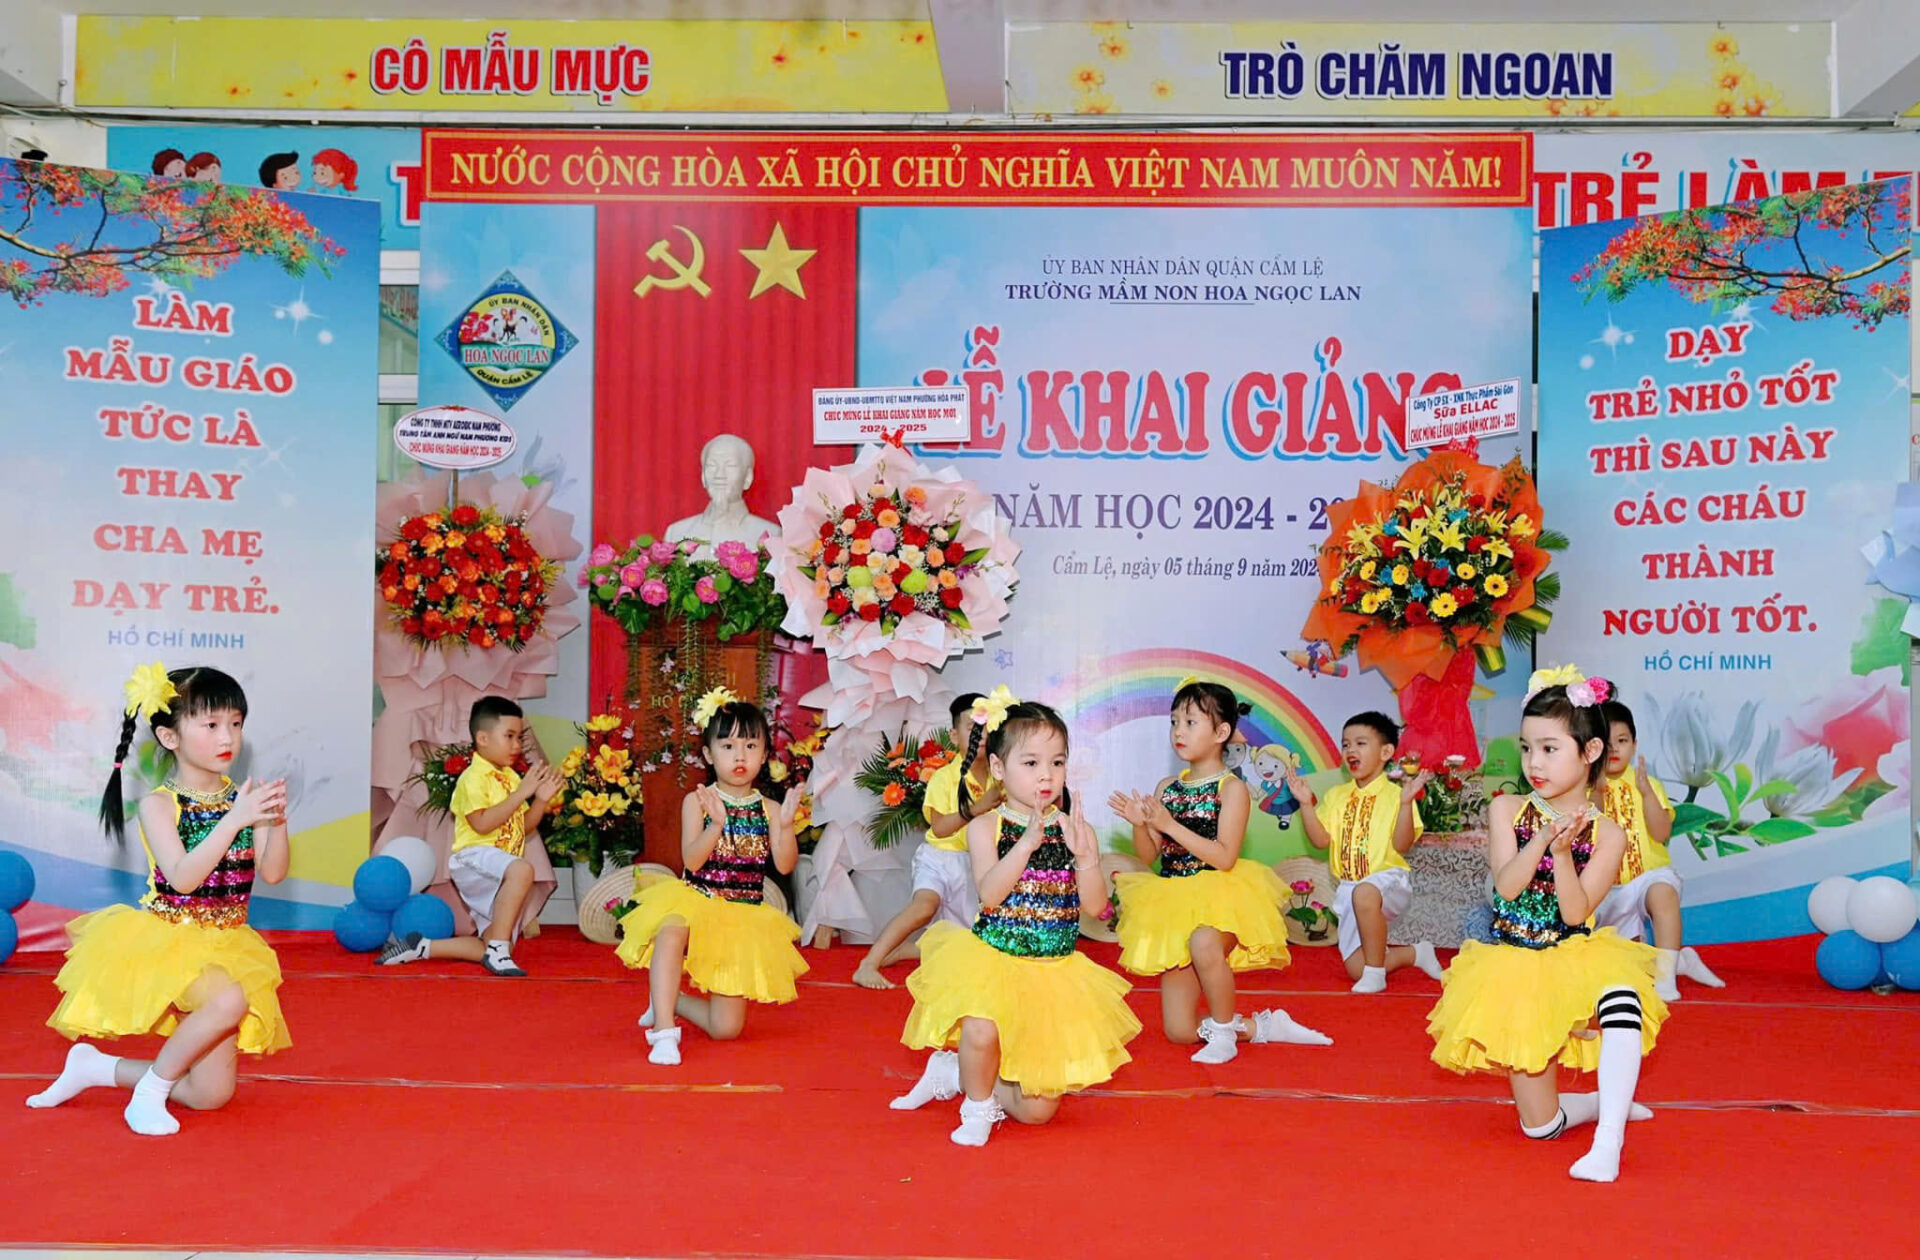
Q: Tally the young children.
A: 9